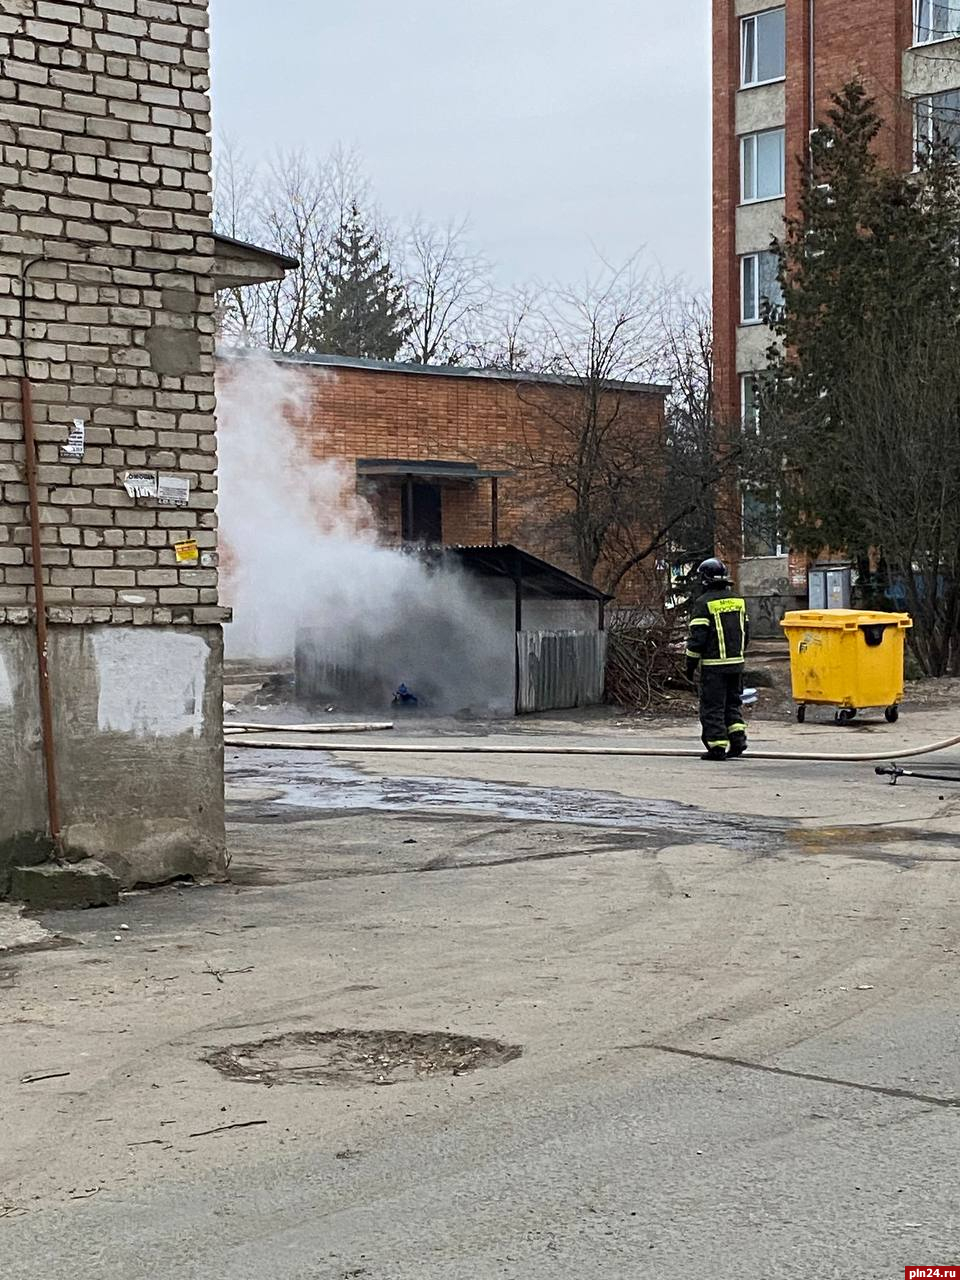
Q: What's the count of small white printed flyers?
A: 3